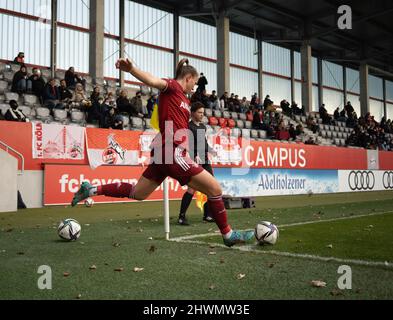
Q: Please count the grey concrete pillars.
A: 4